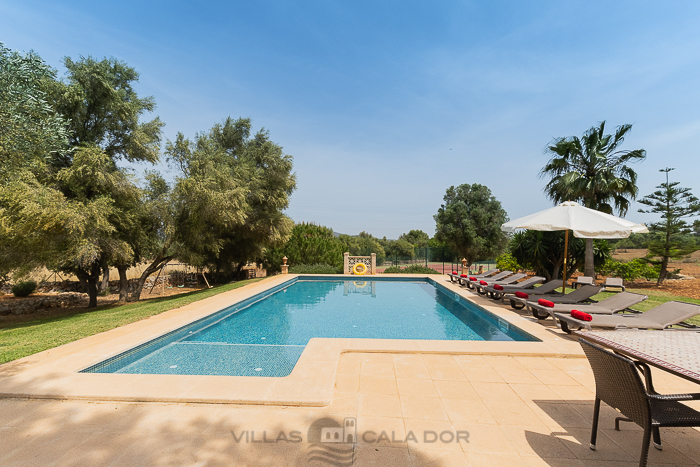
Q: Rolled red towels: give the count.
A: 8